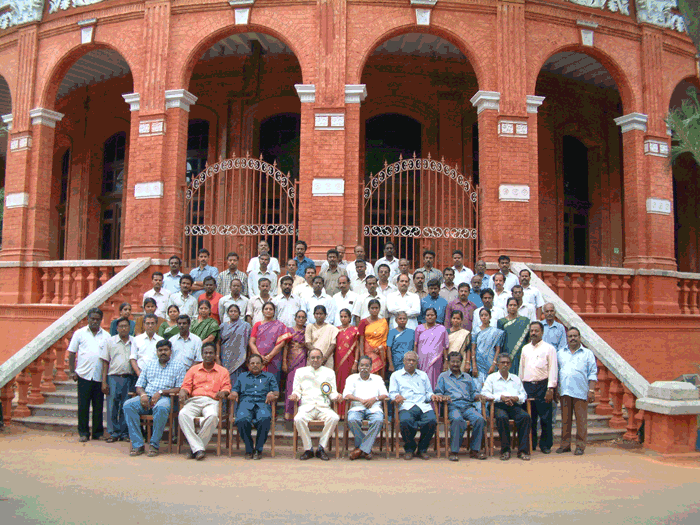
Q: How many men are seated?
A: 8